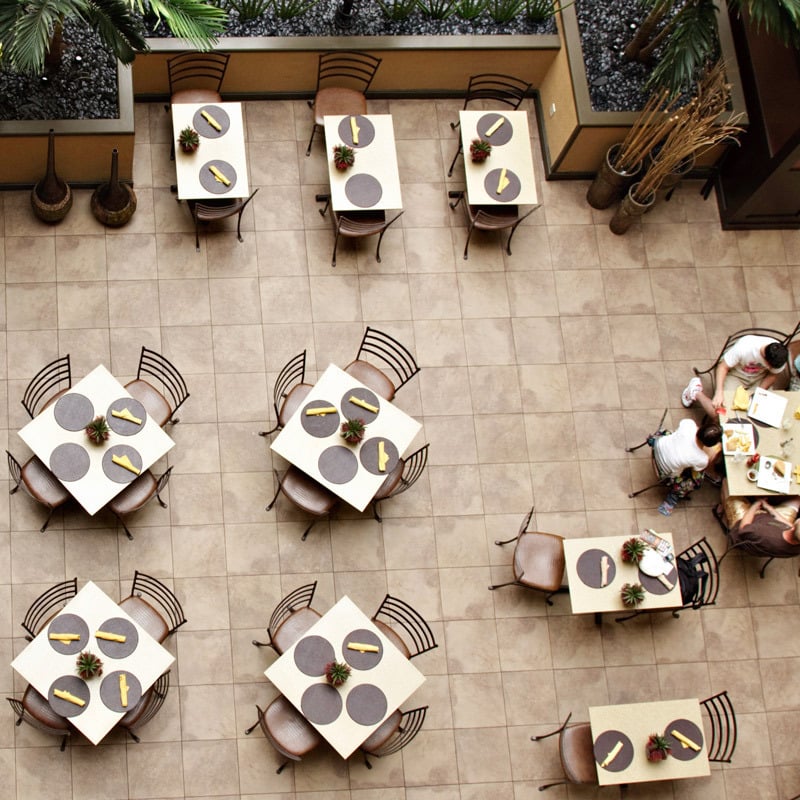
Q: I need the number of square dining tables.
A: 4